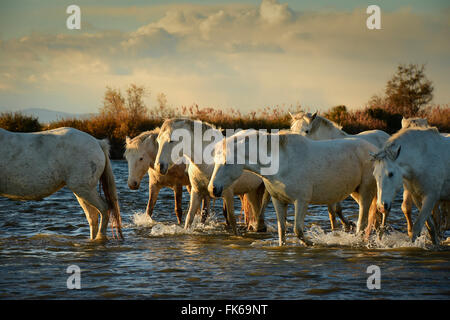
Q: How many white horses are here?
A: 7